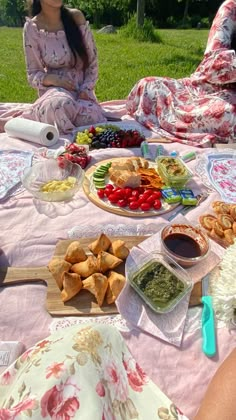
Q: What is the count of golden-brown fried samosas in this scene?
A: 9